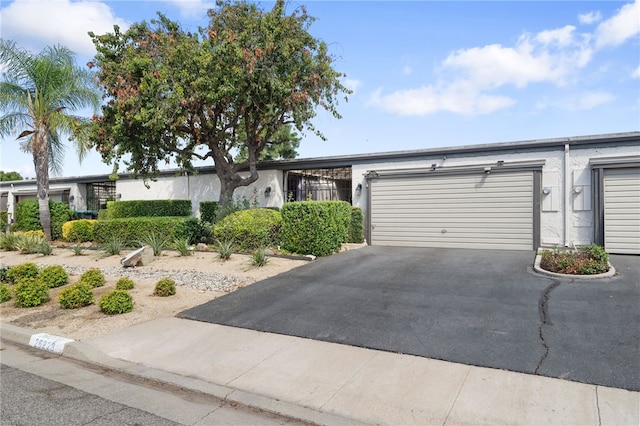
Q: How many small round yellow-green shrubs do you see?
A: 9